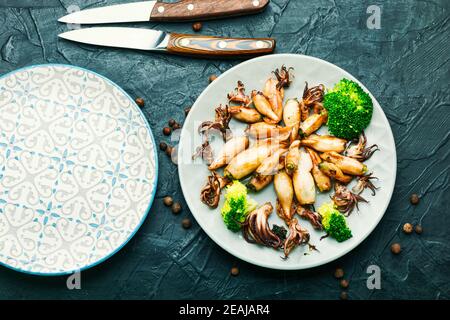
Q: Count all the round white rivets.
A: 6